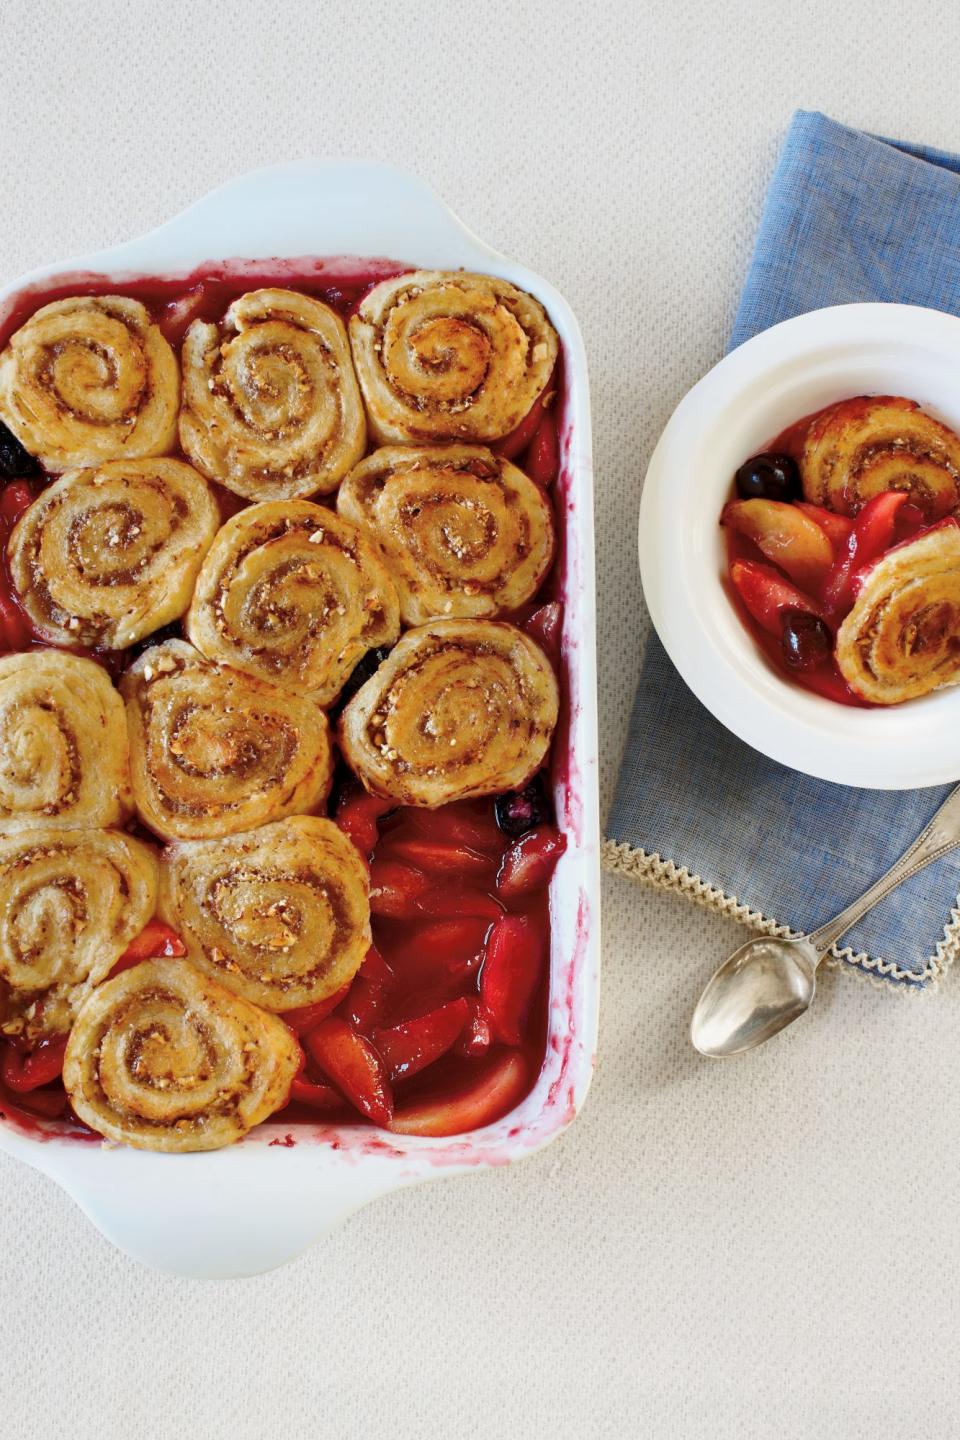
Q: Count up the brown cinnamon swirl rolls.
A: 14